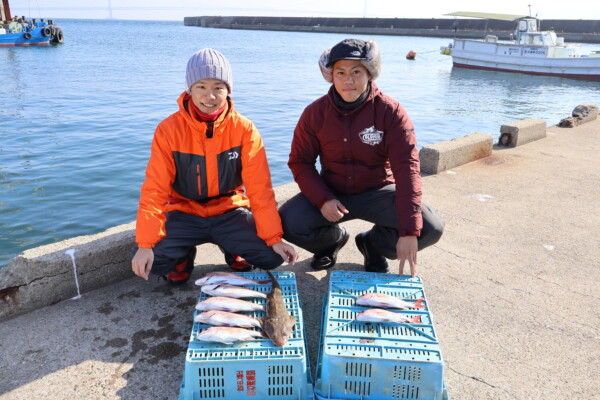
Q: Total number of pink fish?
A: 7